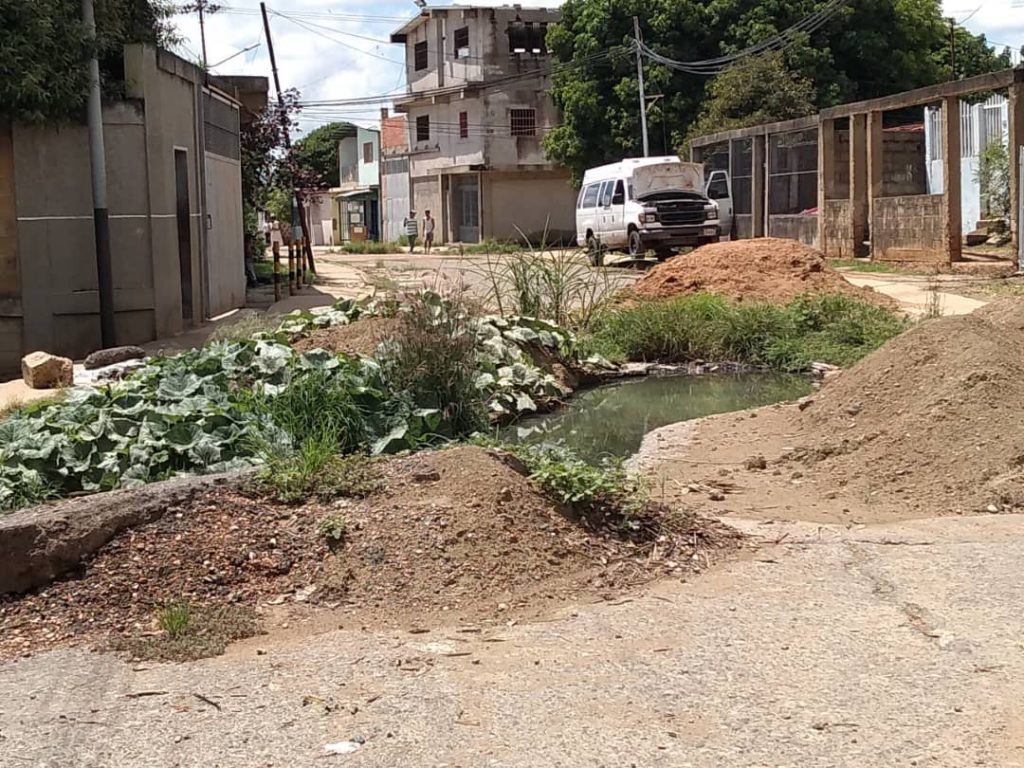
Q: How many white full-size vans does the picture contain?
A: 1